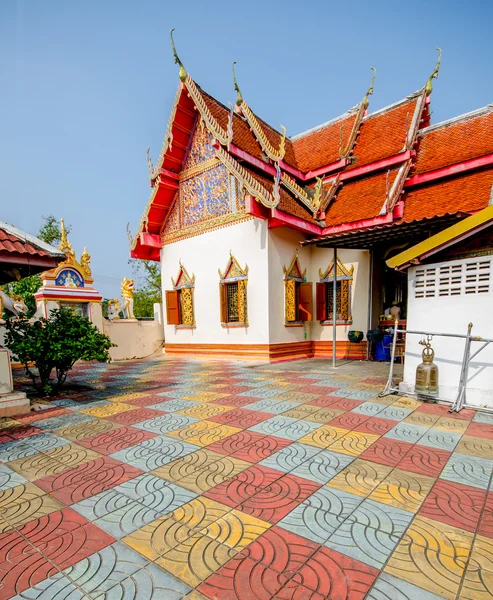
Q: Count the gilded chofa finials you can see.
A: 4